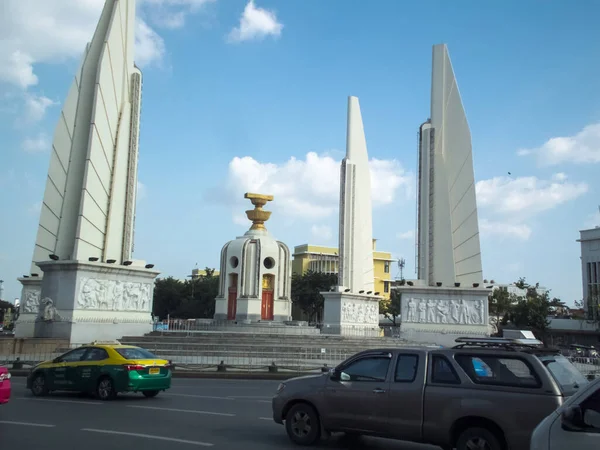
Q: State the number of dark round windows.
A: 2